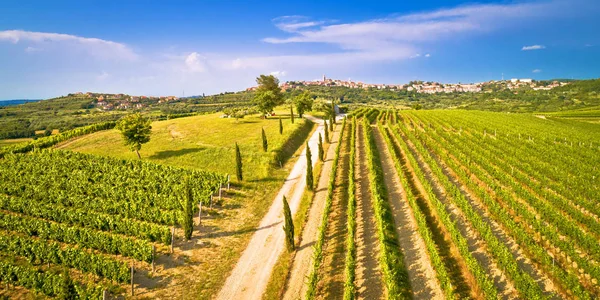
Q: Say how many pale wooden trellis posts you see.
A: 8